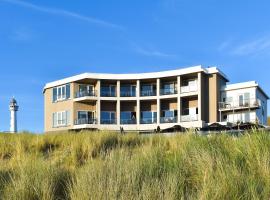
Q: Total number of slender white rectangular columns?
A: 6